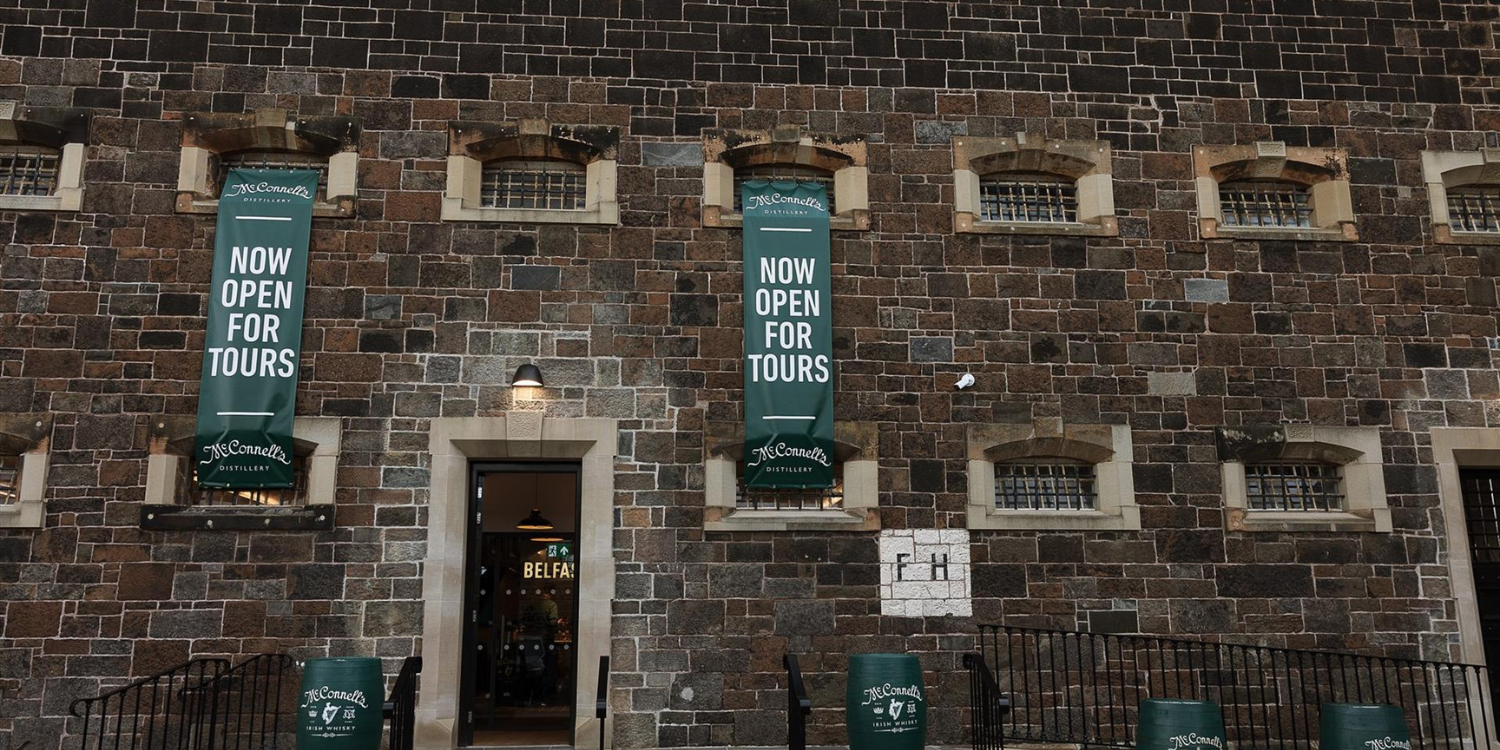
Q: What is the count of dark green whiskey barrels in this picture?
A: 4